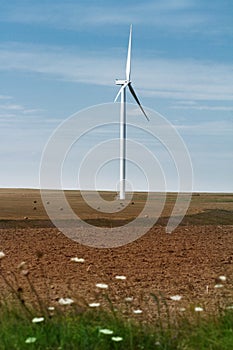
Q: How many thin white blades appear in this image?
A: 3